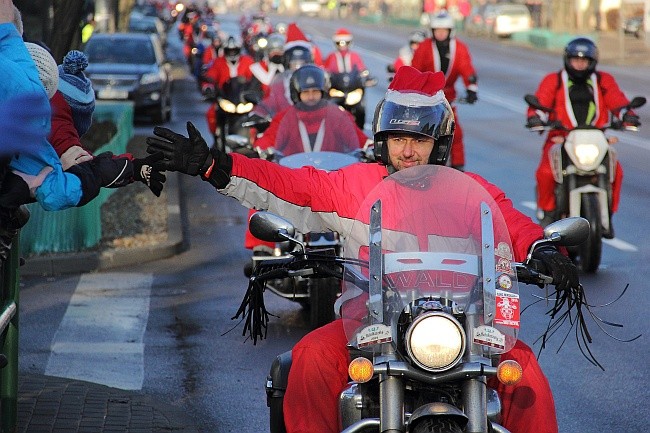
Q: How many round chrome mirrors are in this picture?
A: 2